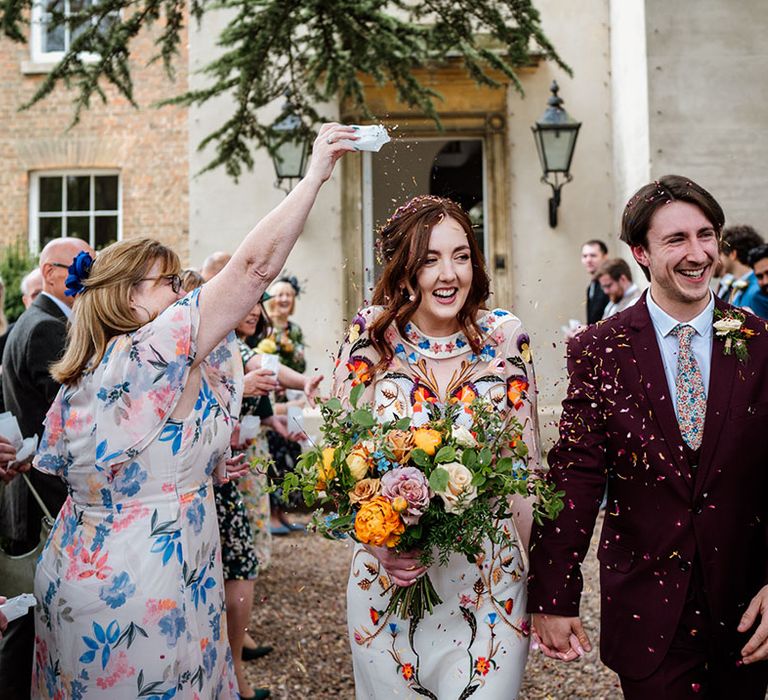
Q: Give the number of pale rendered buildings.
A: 1